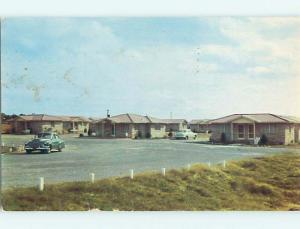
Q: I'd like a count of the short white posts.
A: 7